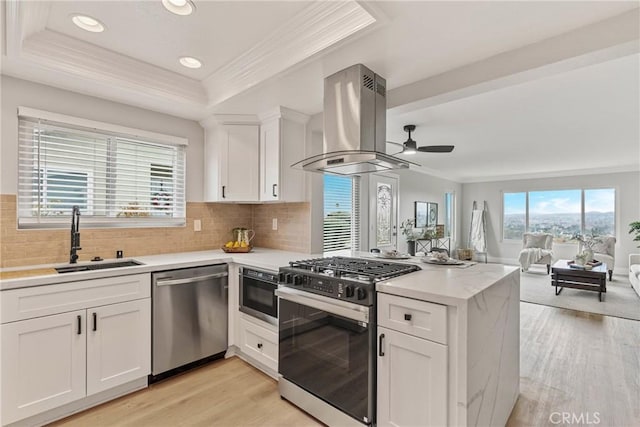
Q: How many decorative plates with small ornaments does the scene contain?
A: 2